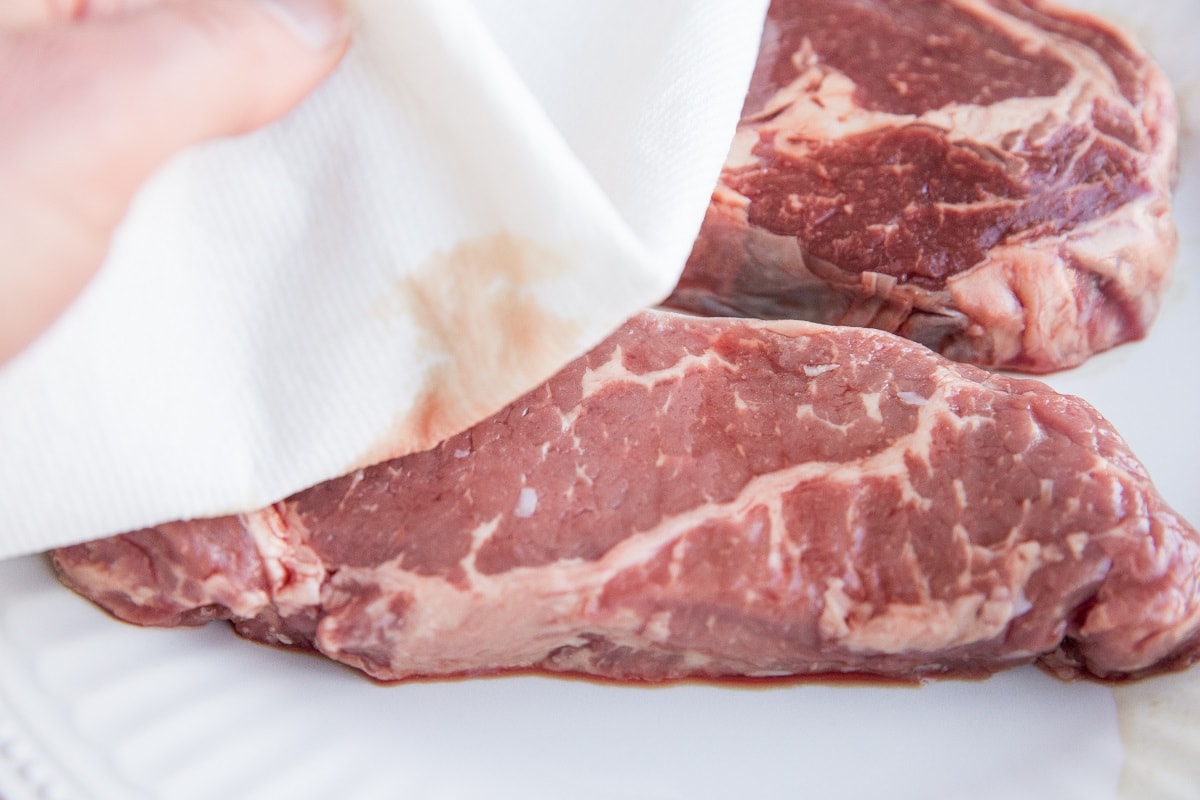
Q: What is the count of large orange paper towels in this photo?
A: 0